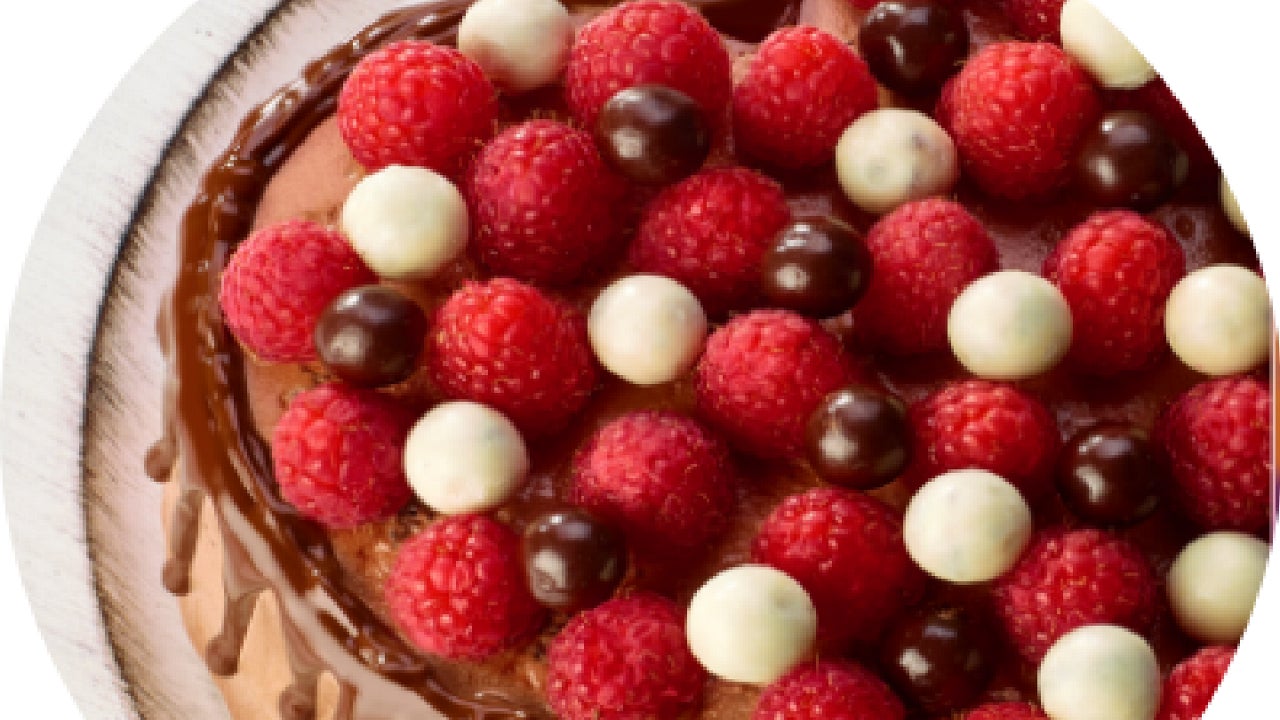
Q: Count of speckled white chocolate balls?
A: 13